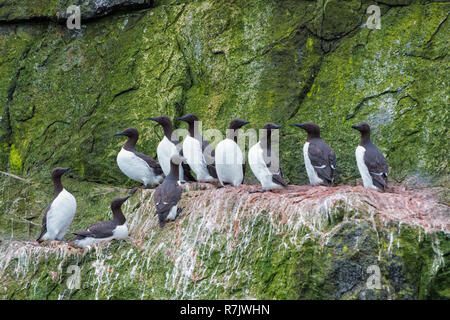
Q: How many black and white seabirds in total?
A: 10